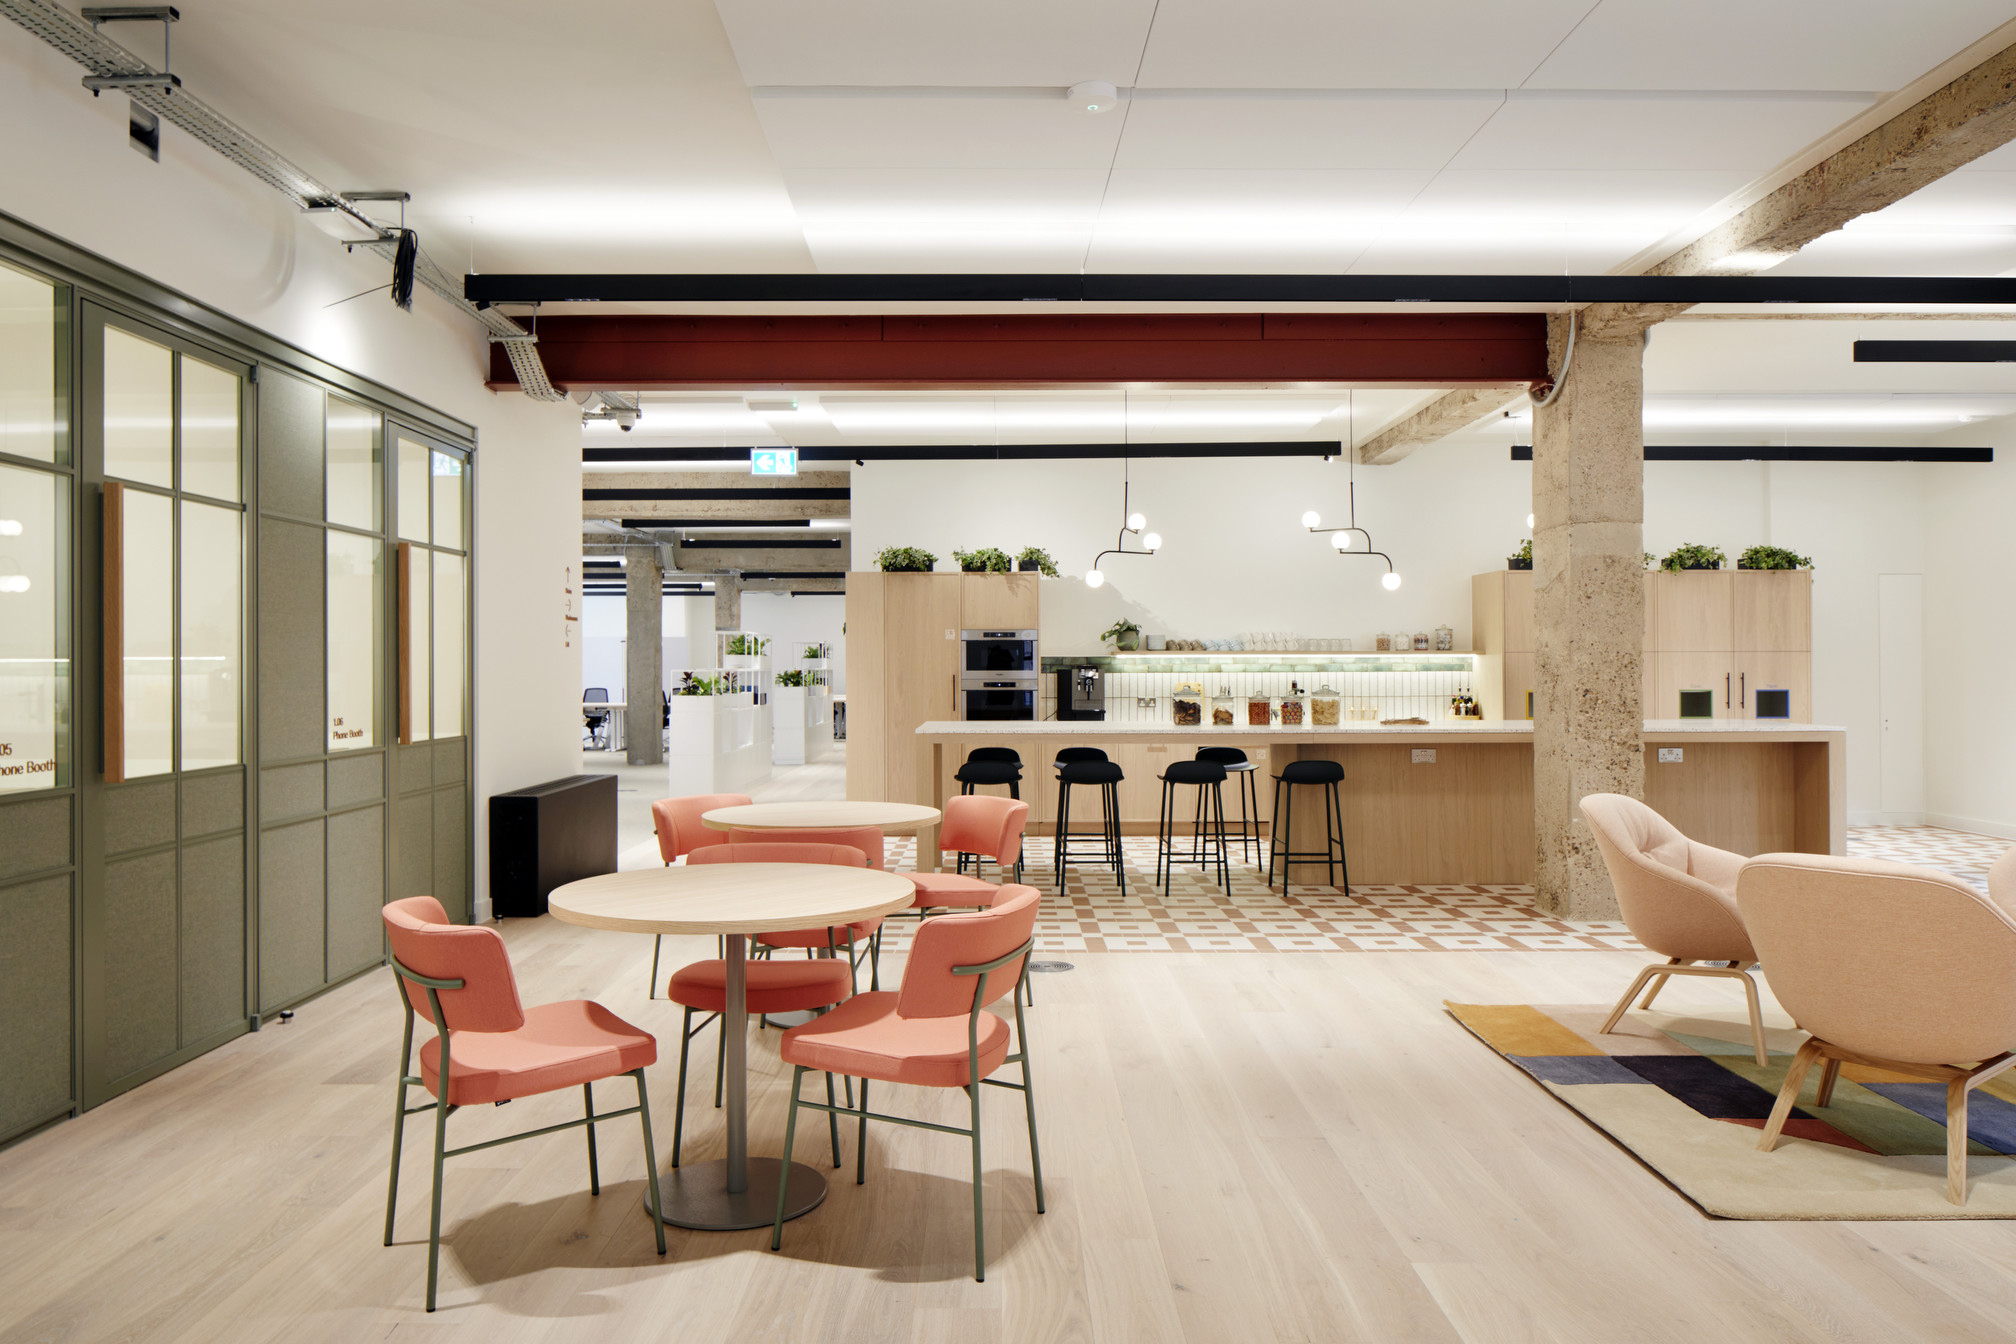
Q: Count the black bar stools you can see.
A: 7